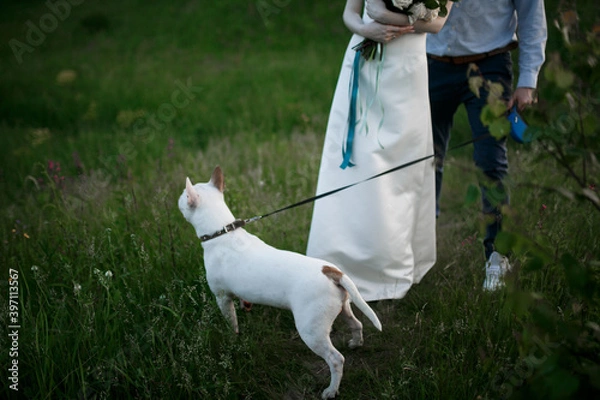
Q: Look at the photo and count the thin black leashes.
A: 1